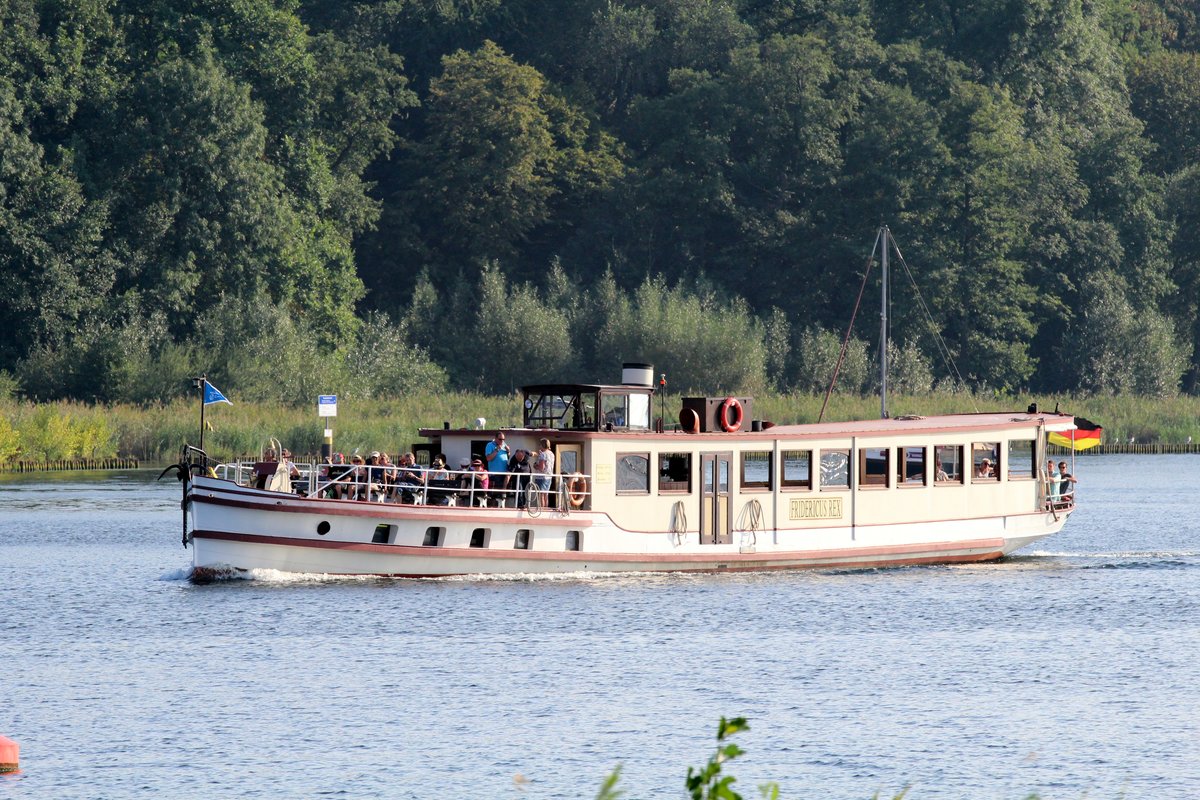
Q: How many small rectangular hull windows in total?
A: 5